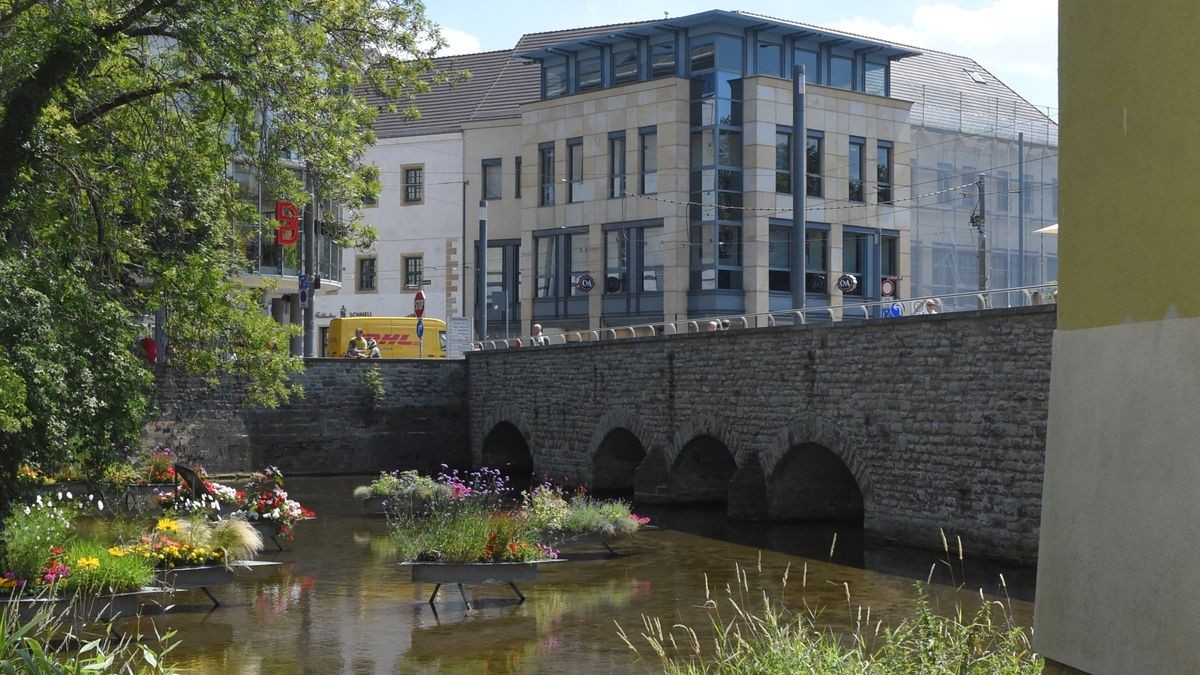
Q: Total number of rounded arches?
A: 4